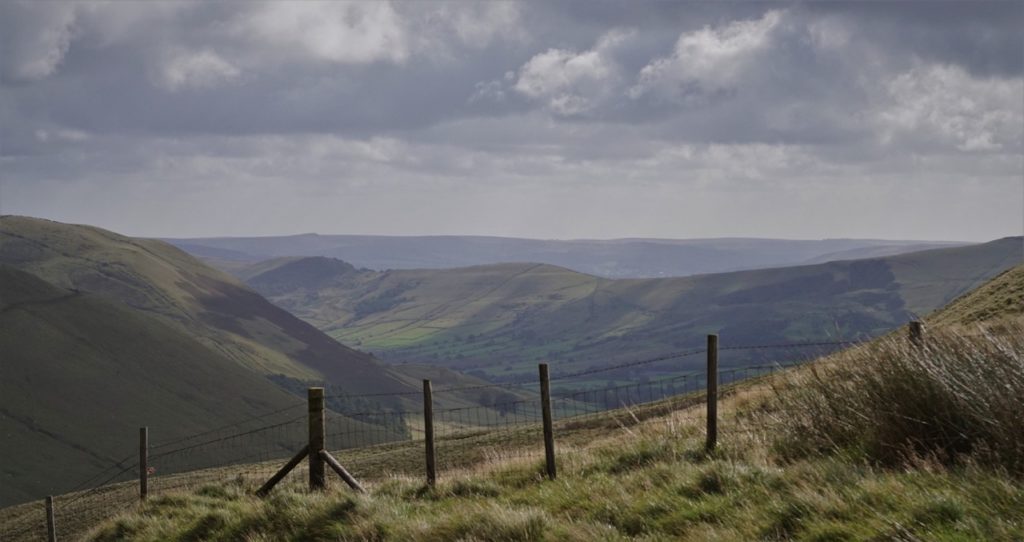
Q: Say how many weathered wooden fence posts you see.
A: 7